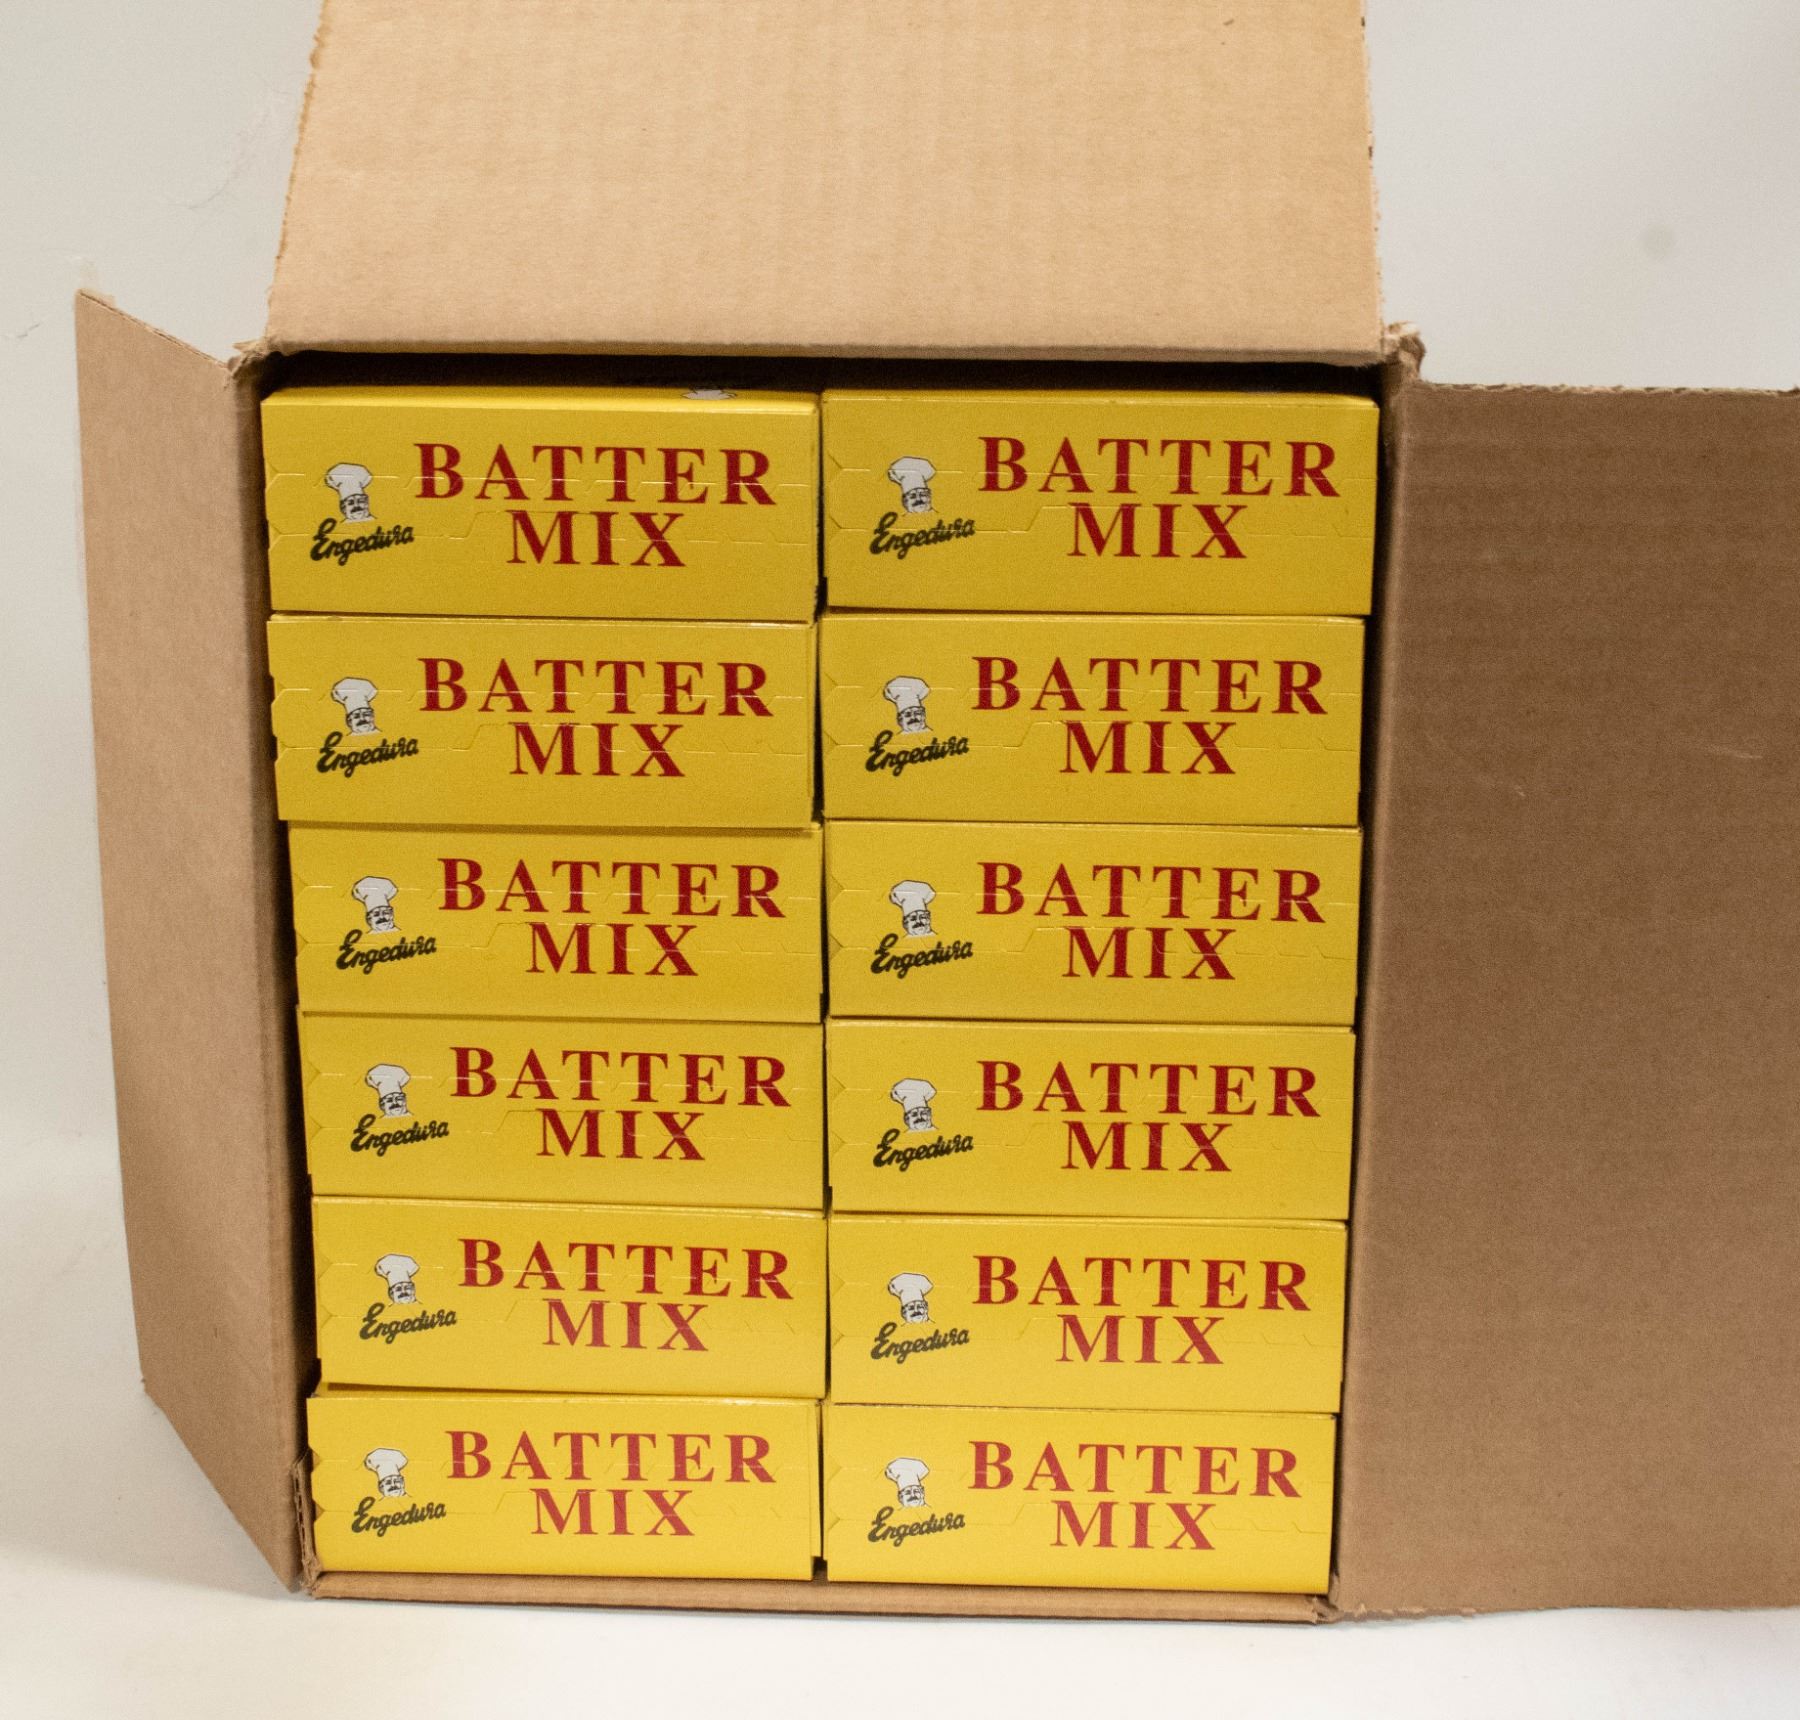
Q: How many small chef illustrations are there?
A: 12